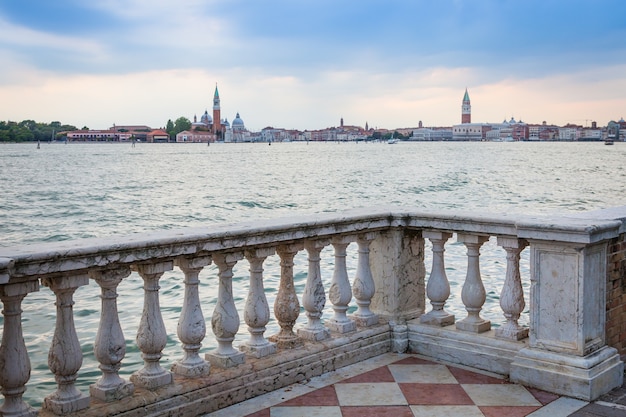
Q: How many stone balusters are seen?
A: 14